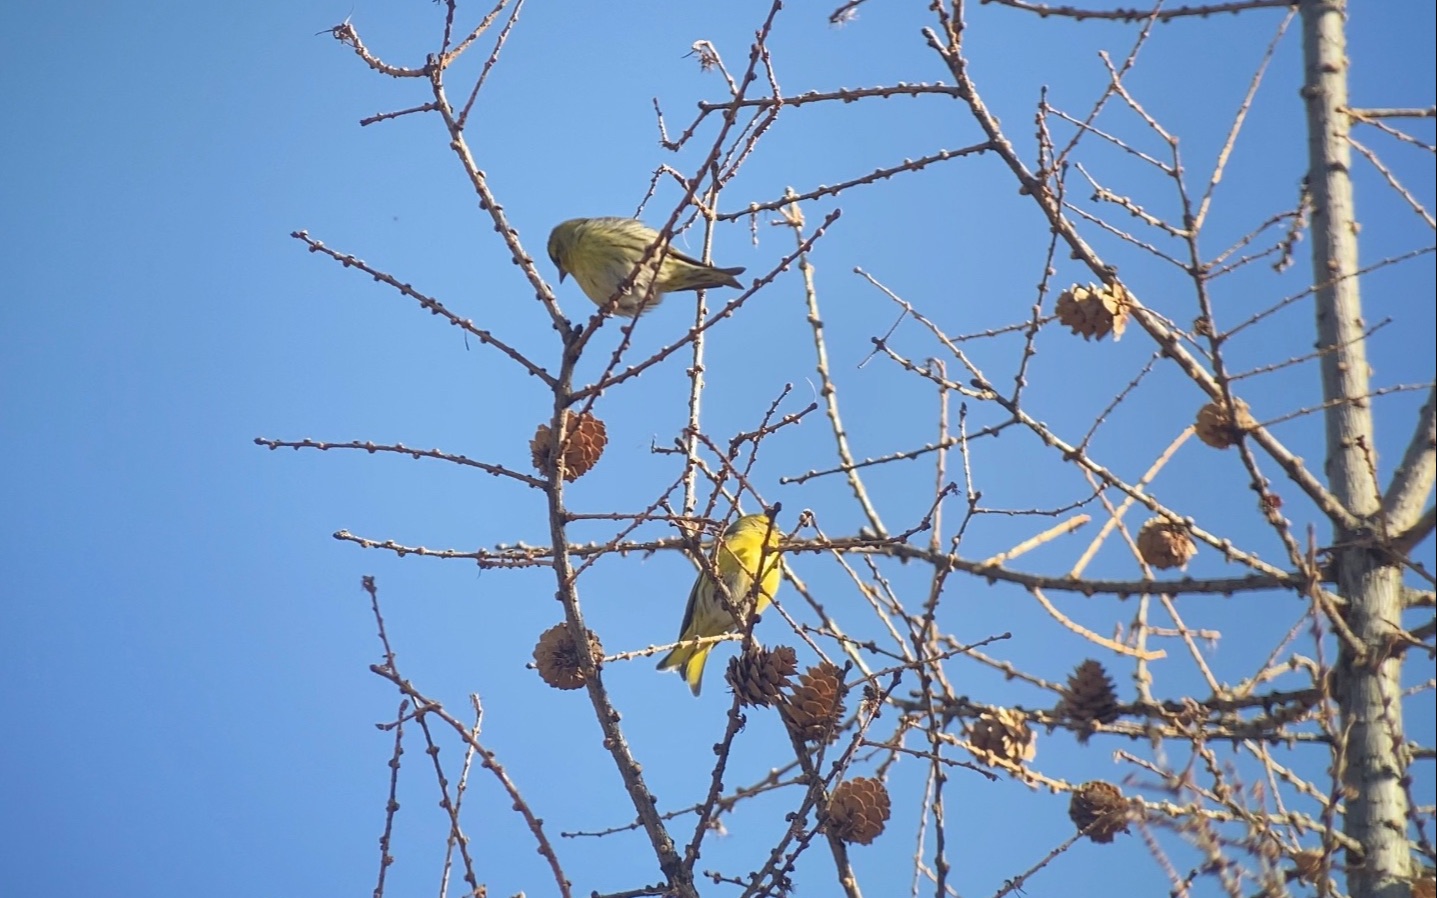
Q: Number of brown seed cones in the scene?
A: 11